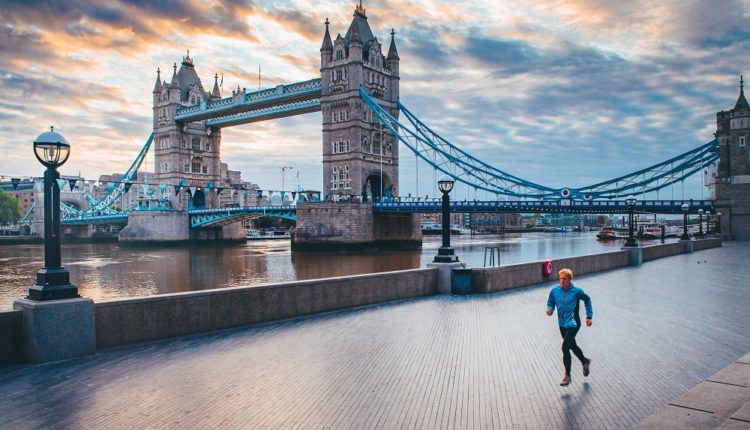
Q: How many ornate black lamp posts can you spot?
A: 7